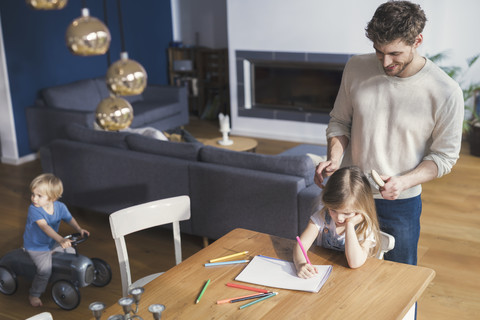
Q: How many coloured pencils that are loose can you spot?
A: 7